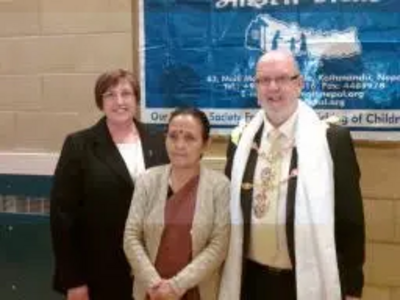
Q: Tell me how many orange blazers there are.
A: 0